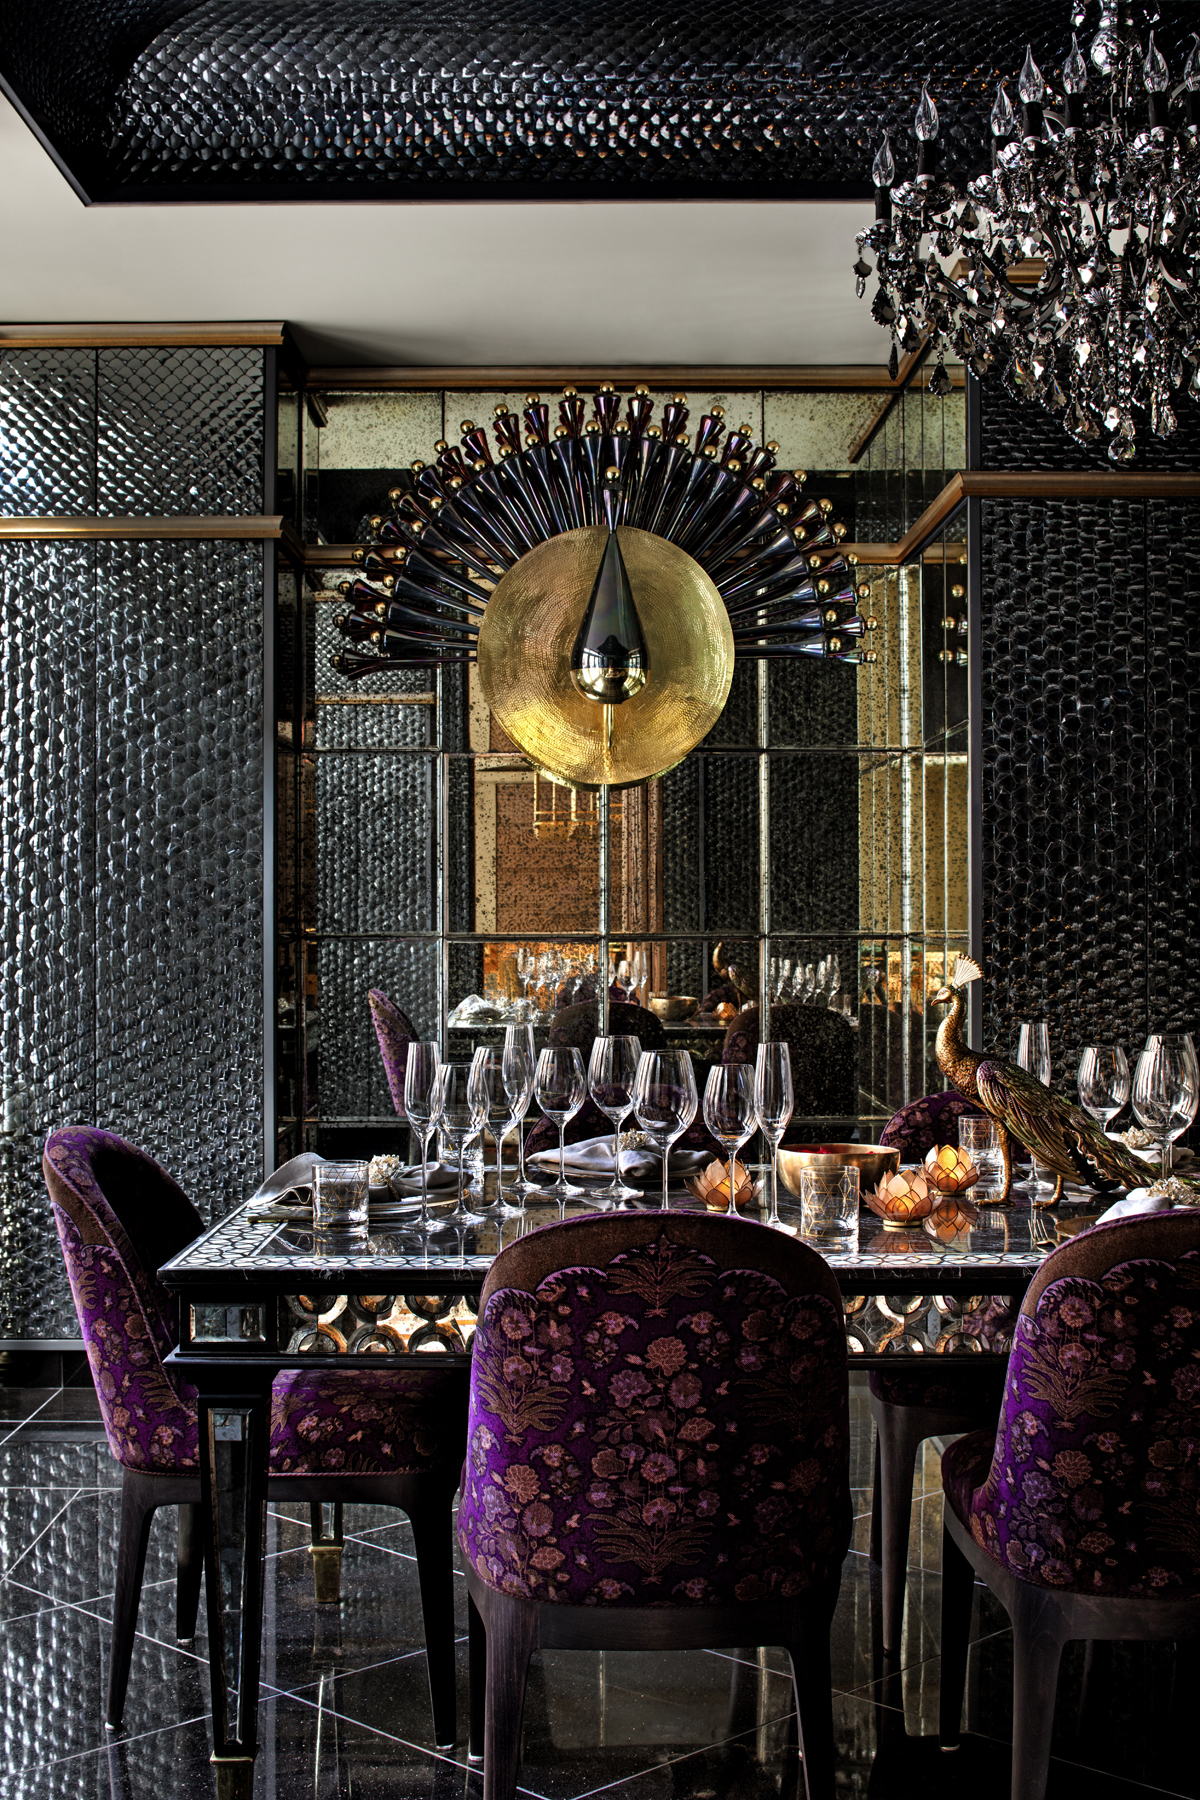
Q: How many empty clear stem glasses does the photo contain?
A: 13